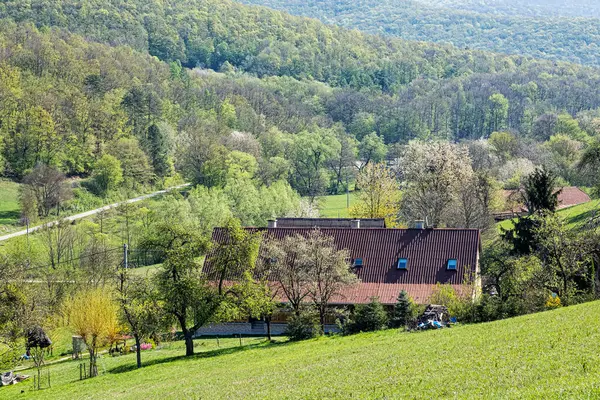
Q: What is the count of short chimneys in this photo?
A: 3